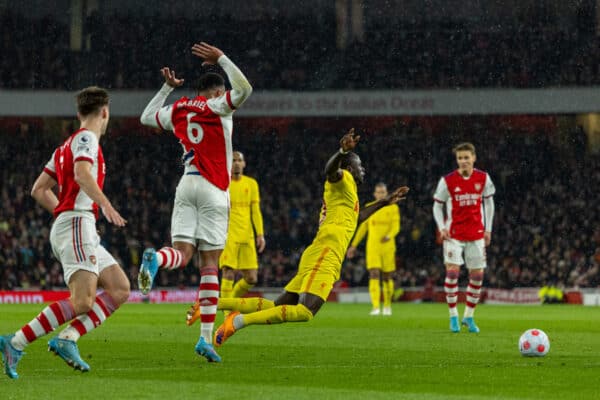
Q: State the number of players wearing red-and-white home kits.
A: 3